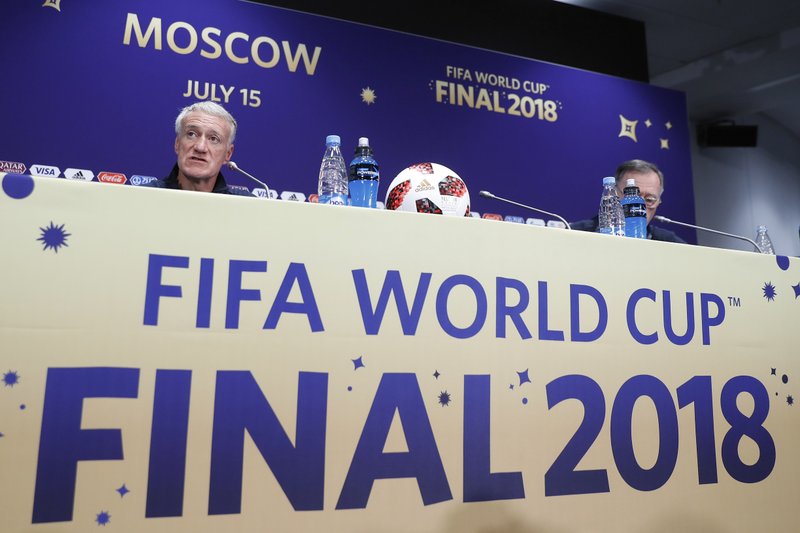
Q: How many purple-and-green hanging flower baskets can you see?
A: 0